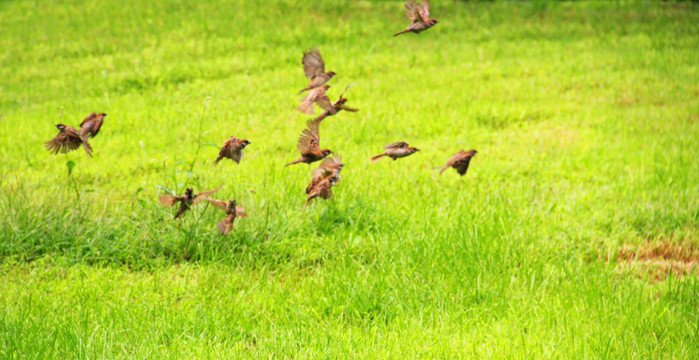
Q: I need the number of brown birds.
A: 14